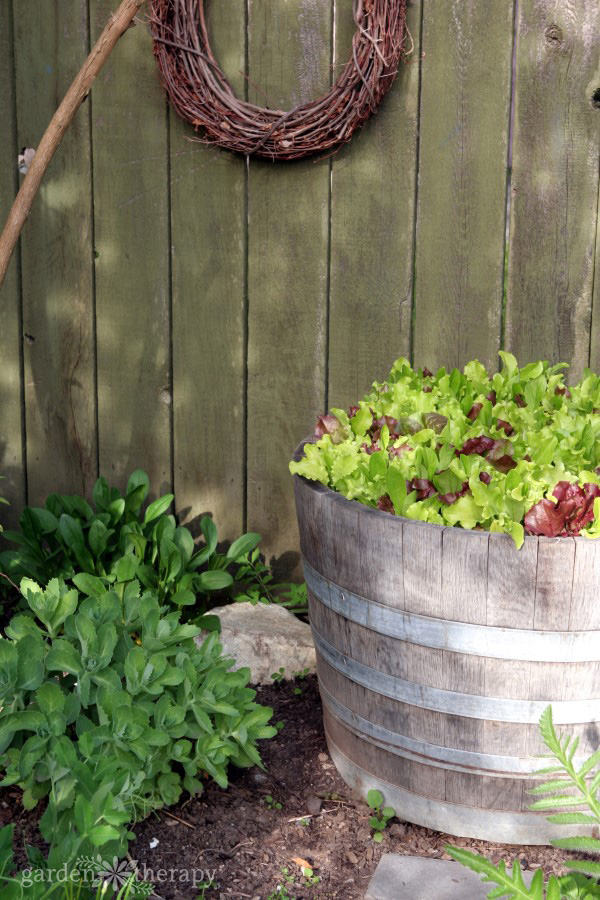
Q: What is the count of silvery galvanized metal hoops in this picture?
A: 4